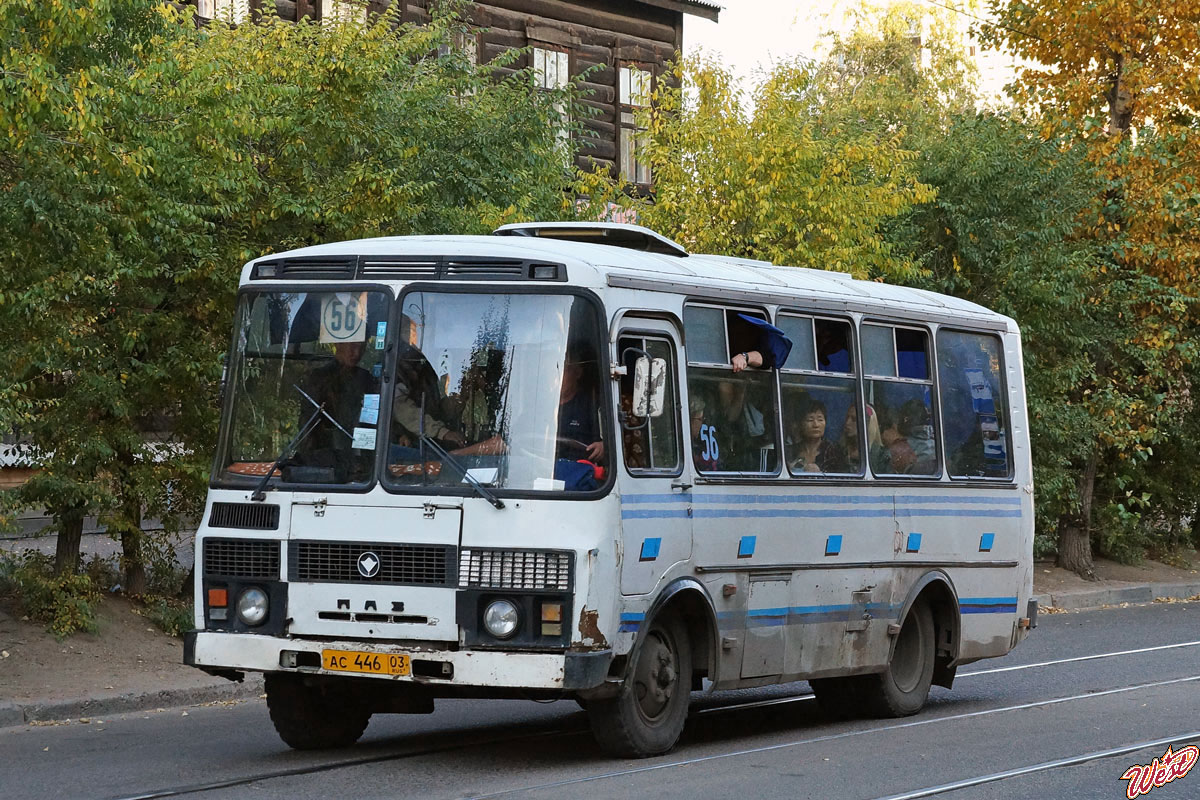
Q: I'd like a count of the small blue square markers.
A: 5